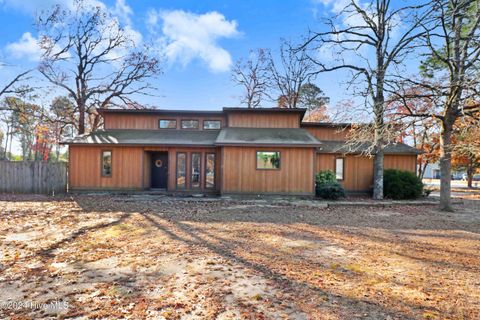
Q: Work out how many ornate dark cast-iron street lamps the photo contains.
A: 0